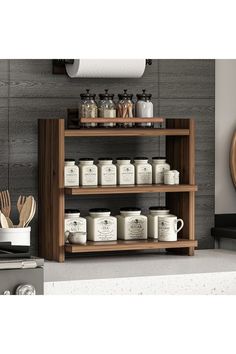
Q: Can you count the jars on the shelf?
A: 14